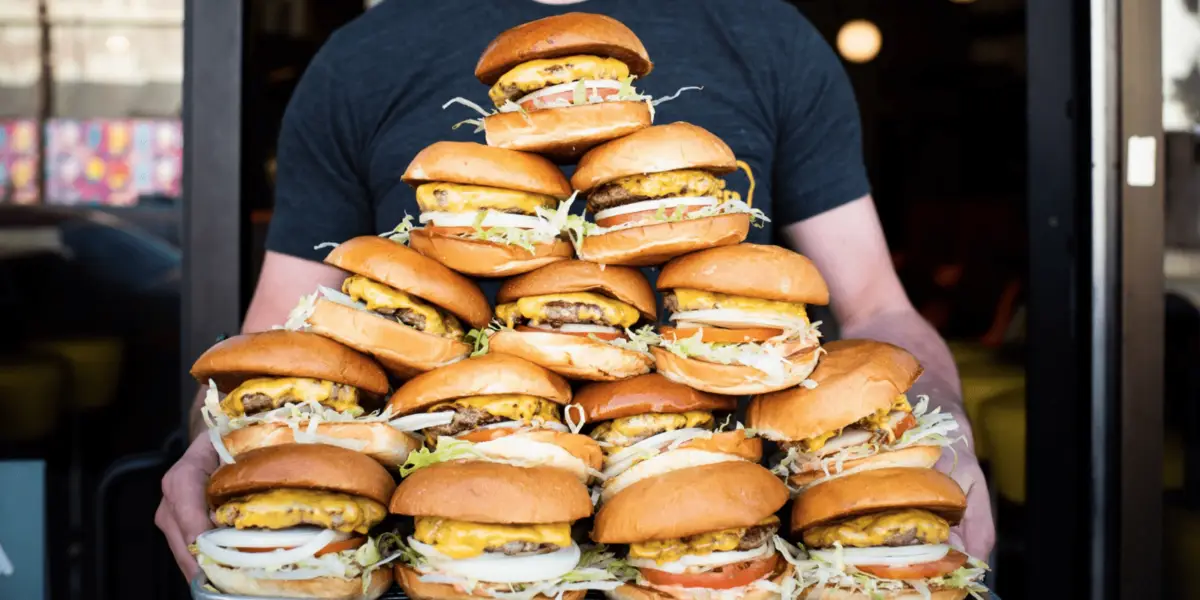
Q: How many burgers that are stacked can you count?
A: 14